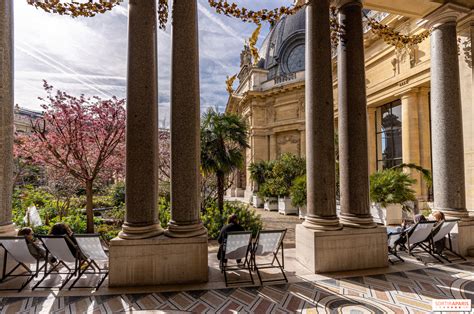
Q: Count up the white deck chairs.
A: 8